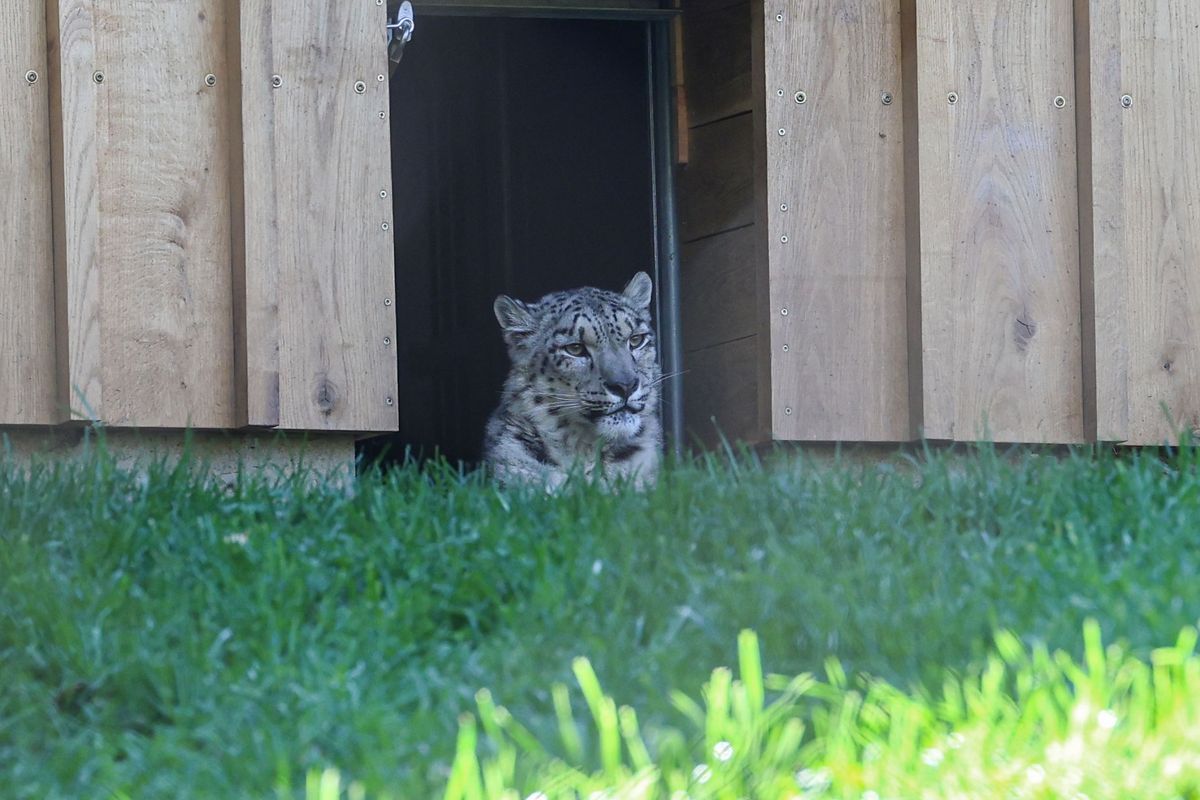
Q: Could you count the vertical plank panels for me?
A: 6